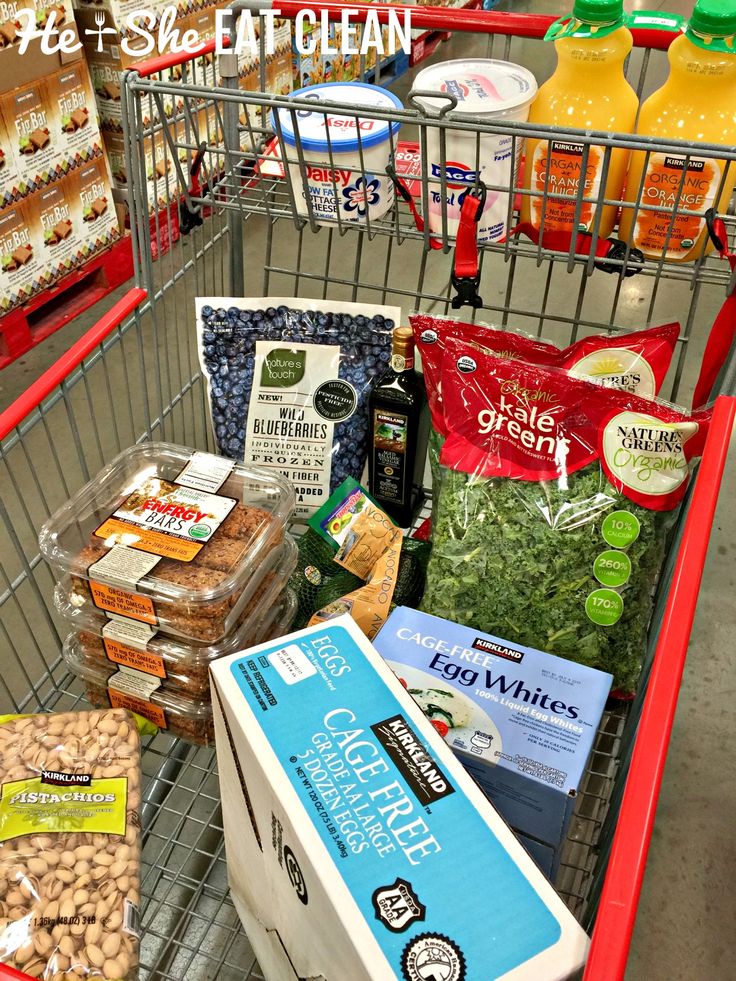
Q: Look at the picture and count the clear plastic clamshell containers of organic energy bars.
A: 3